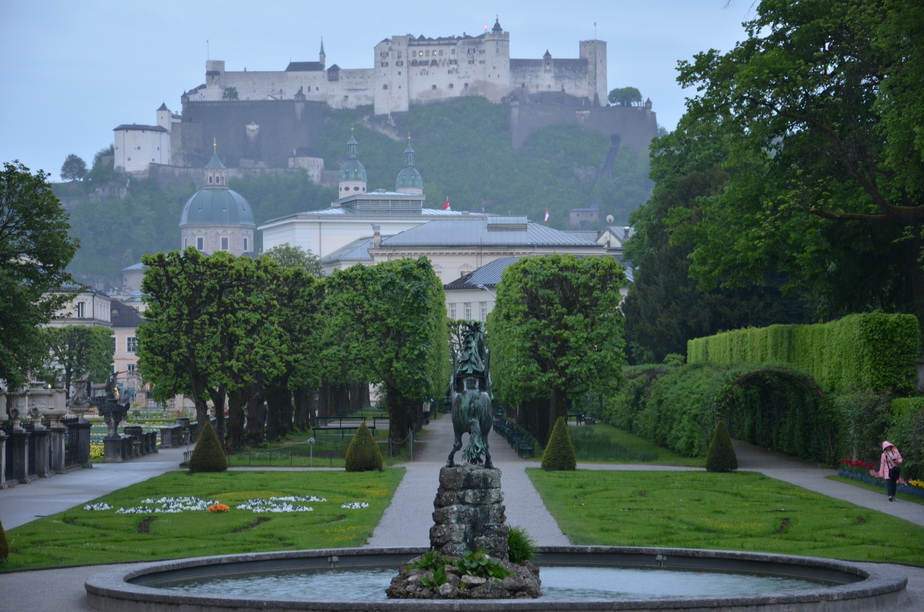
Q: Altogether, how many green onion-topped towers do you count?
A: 2